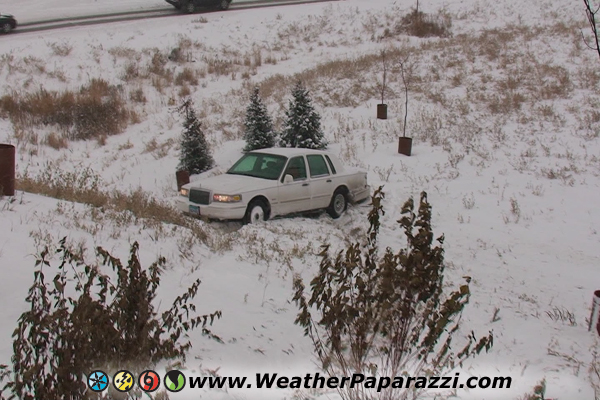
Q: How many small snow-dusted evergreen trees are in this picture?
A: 3